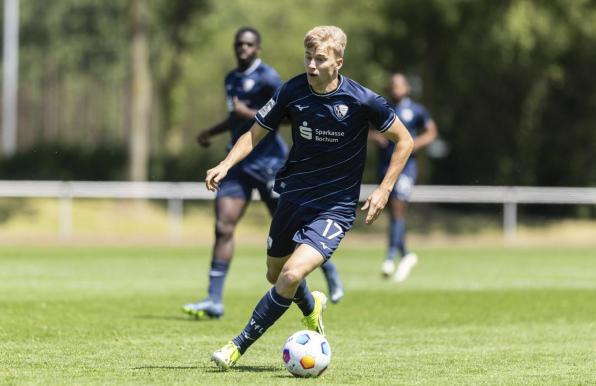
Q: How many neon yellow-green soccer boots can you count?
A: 2